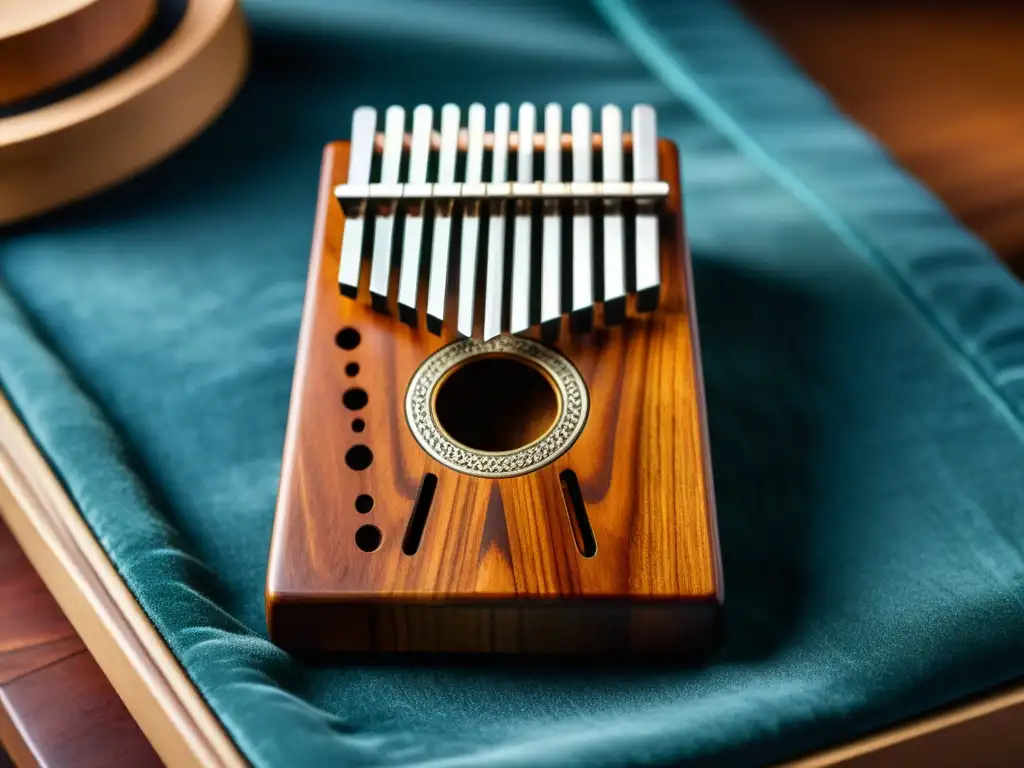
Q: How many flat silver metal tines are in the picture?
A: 11